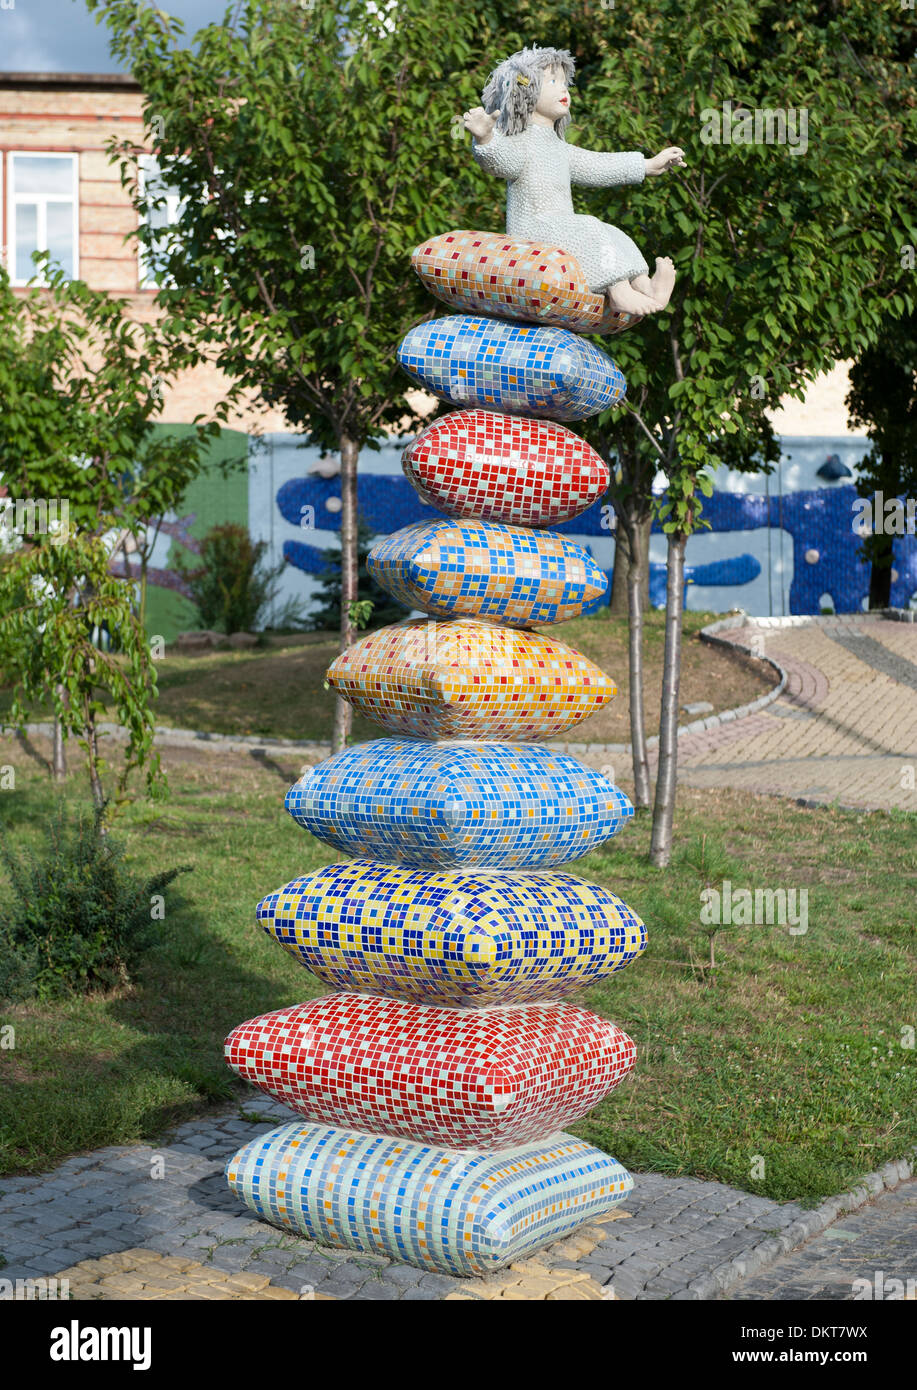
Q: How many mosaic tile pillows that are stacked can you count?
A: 9